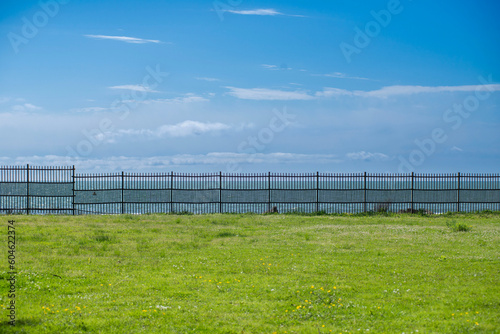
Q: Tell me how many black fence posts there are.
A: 10